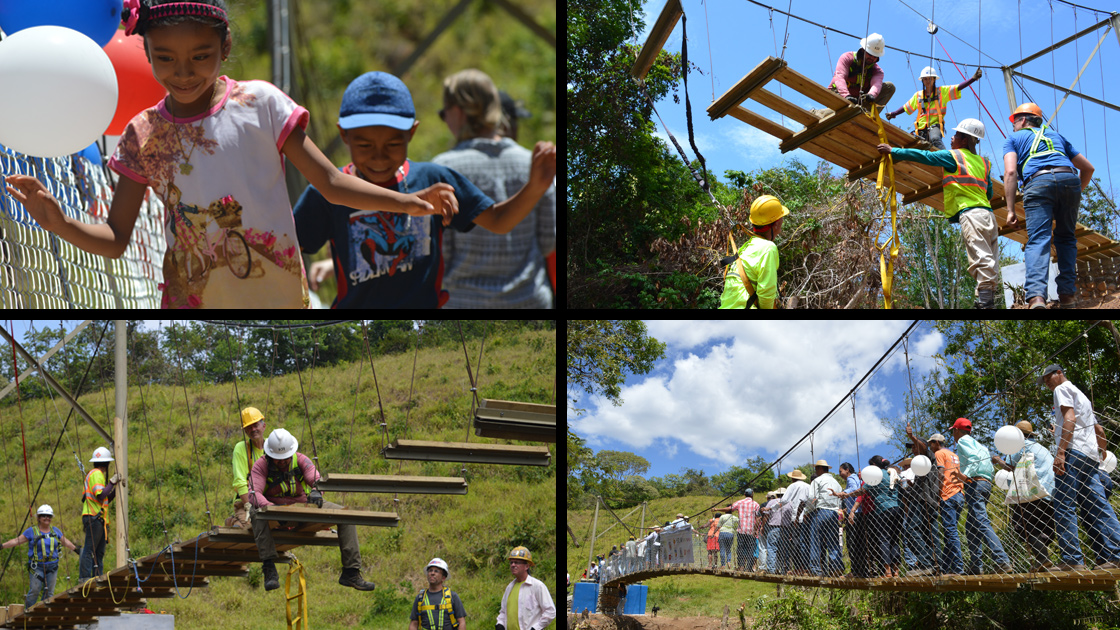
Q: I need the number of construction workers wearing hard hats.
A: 11